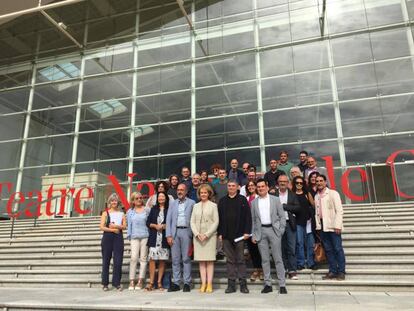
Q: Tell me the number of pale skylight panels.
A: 3